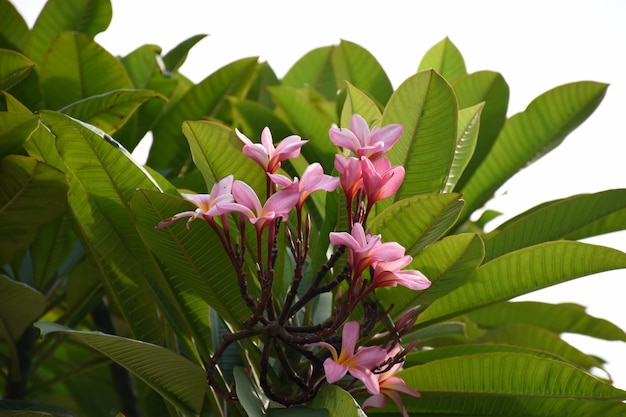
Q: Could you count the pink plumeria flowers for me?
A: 11